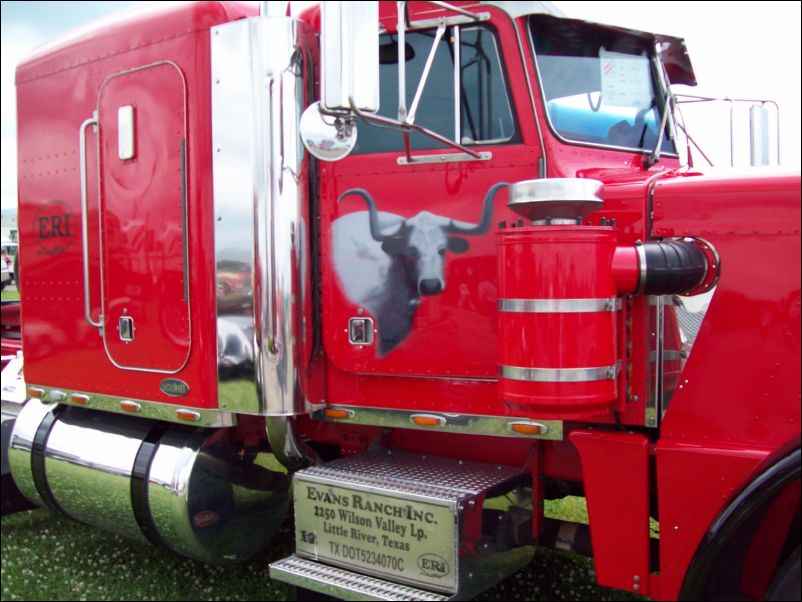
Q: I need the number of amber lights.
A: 7